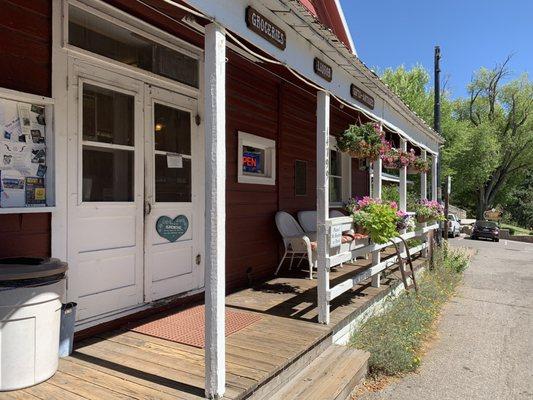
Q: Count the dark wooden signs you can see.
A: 3